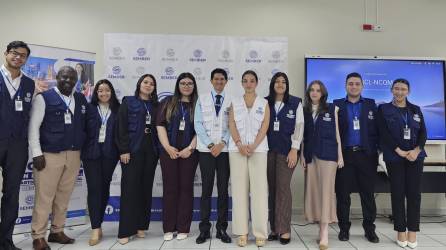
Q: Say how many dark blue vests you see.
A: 9